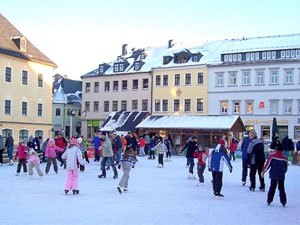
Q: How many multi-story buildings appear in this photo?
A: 5